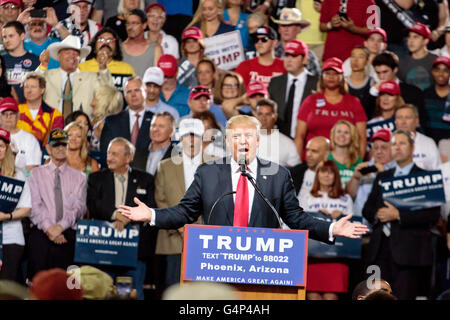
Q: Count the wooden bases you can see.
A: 1